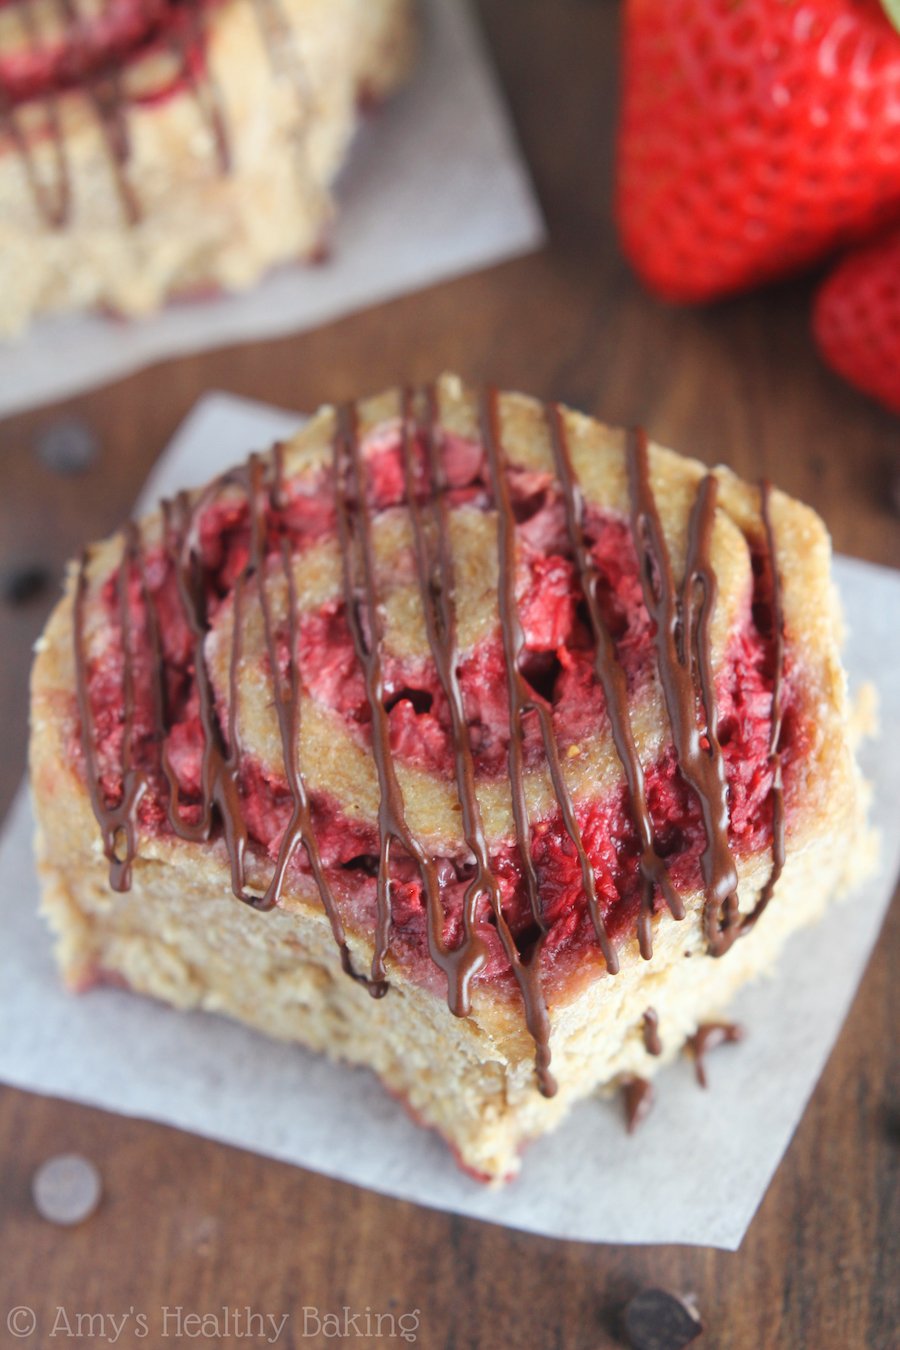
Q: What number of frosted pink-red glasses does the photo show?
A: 0